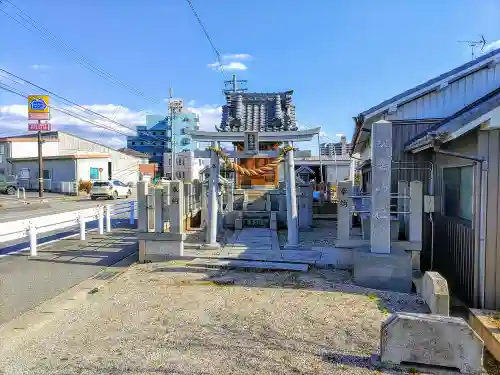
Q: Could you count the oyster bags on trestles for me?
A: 0